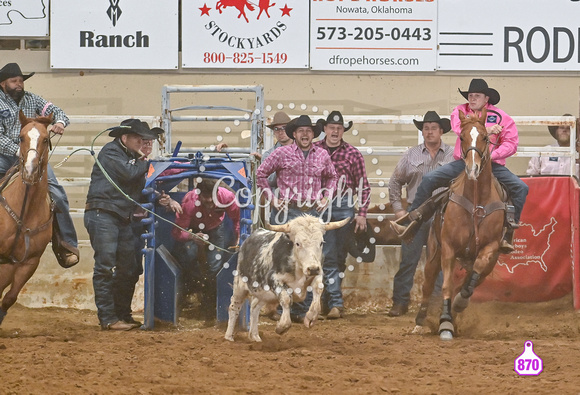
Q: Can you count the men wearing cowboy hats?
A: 9